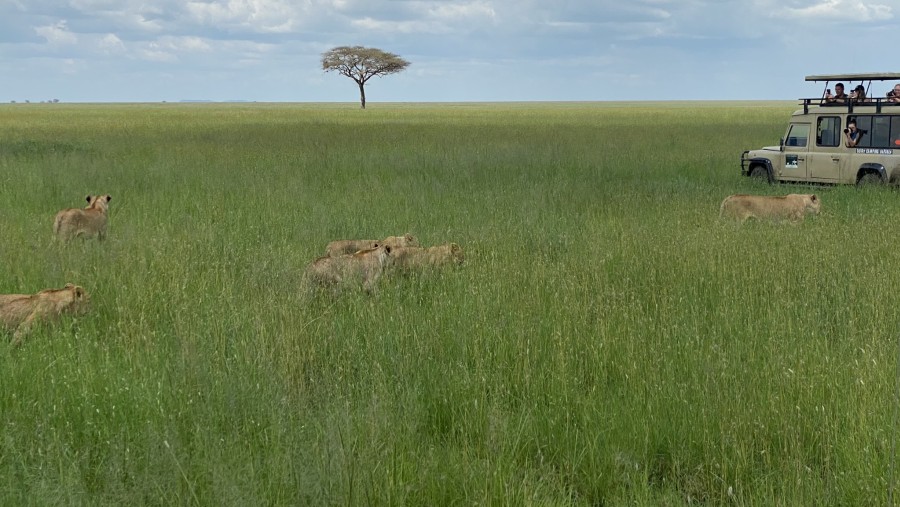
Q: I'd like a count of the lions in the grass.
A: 6